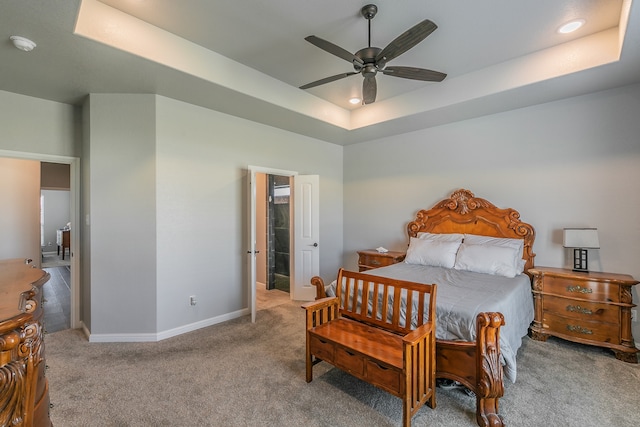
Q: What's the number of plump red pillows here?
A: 0